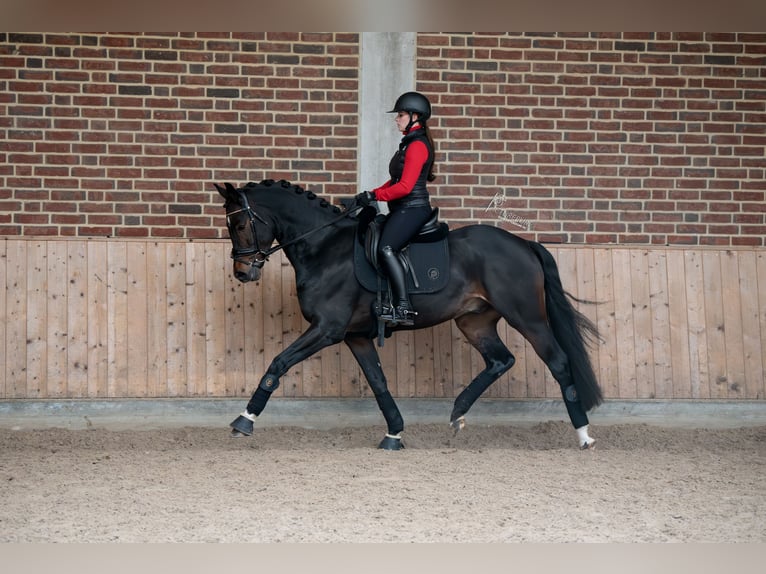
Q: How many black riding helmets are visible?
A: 1